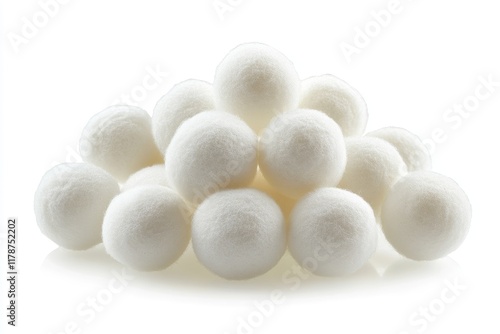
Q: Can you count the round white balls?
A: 14